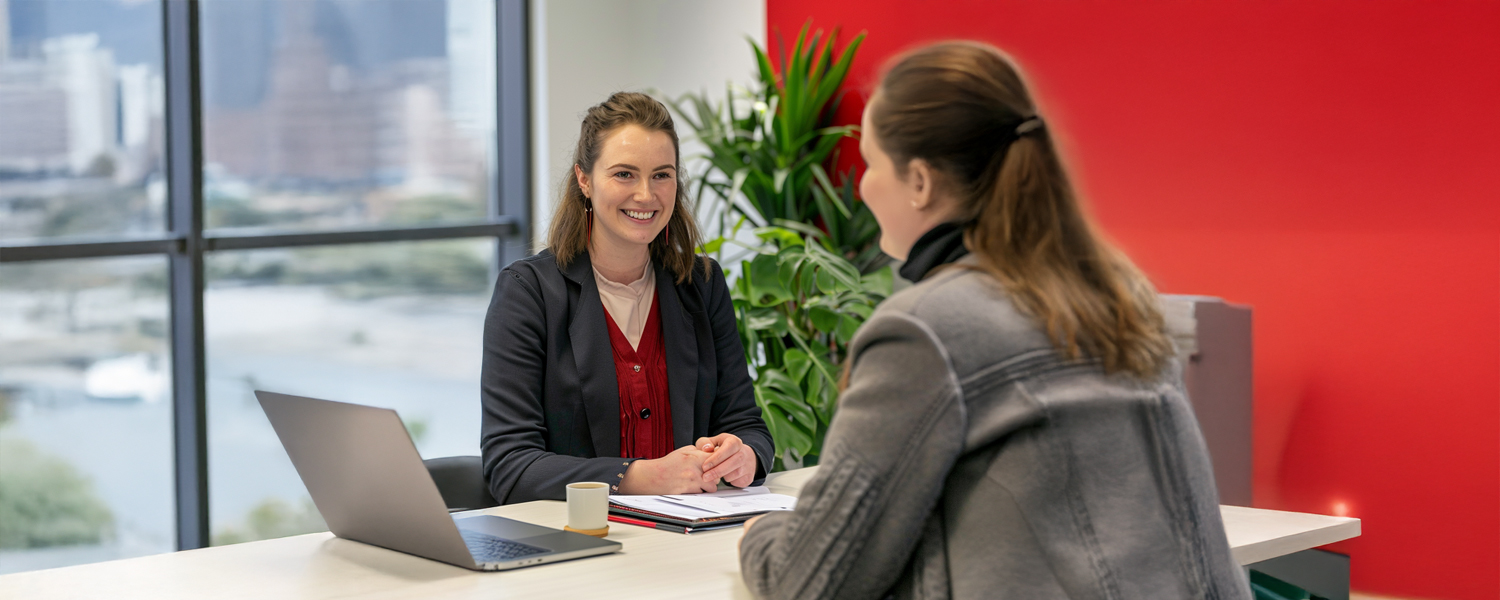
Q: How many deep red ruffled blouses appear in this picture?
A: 1